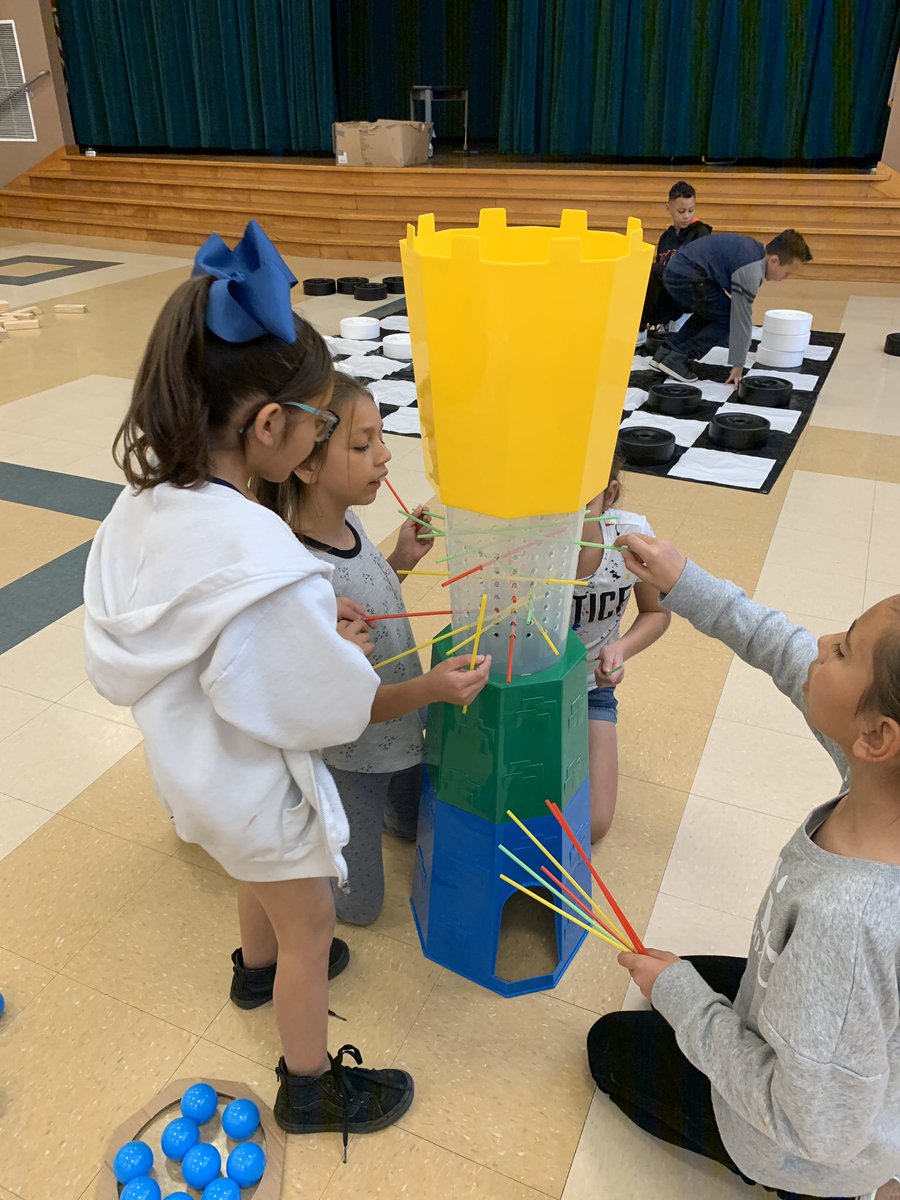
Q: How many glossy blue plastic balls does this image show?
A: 10